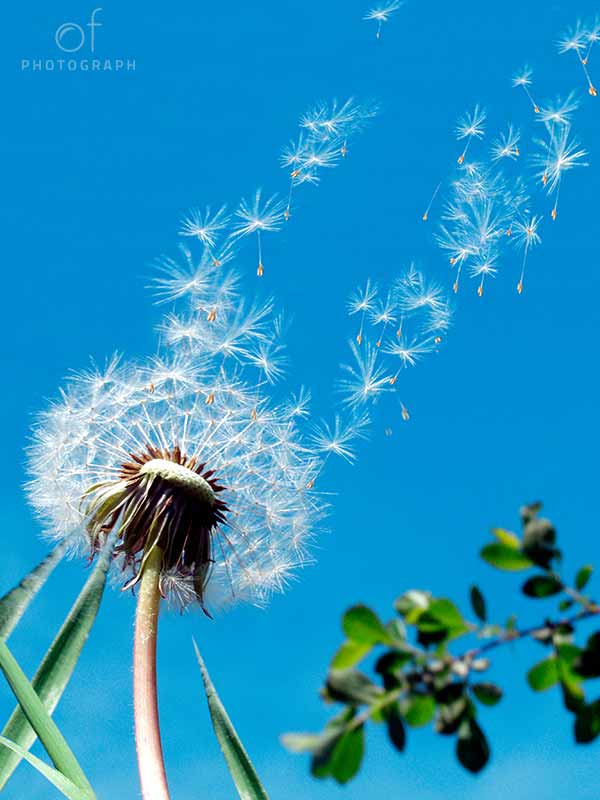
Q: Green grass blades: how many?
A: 5